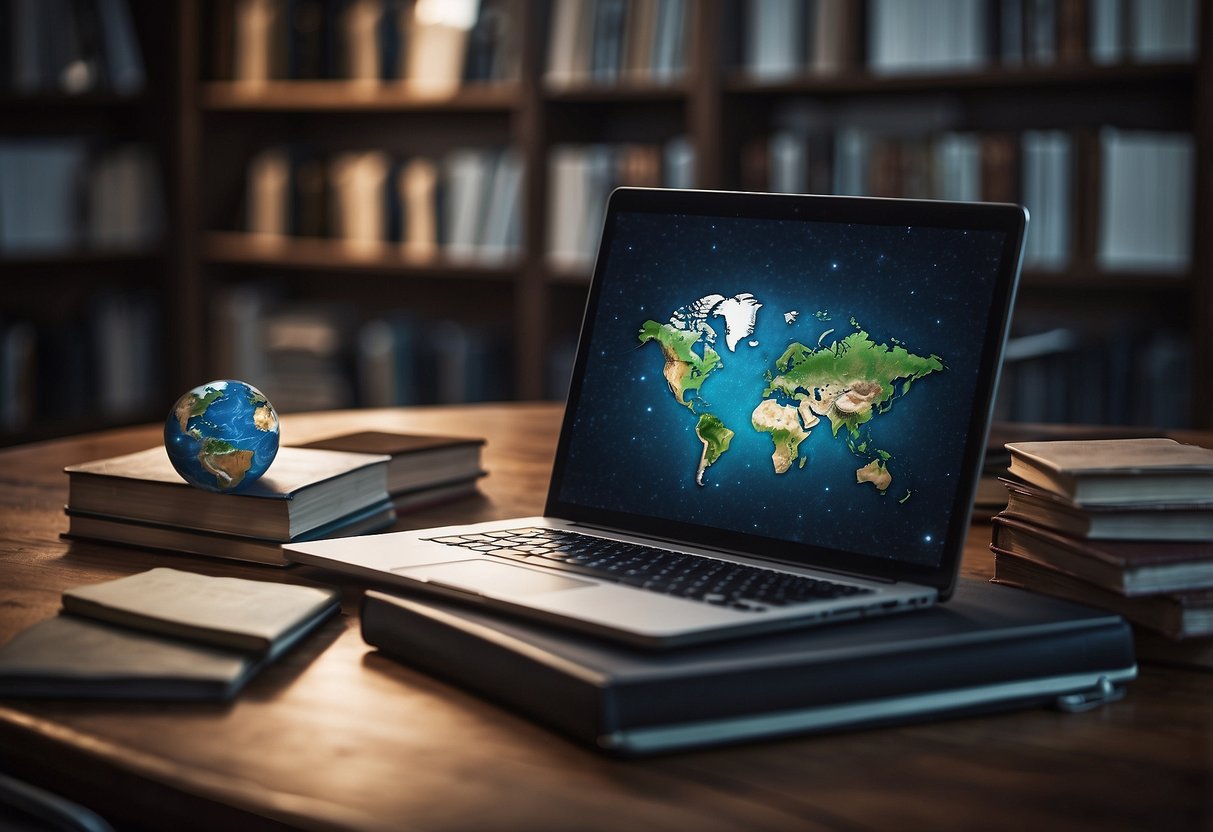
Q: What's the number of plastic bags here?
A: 0